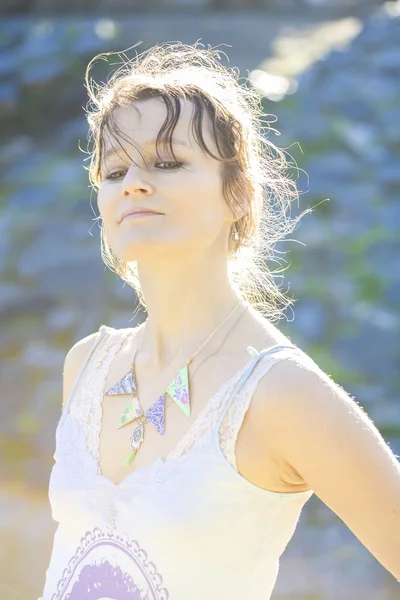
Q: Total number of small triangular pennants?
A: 4